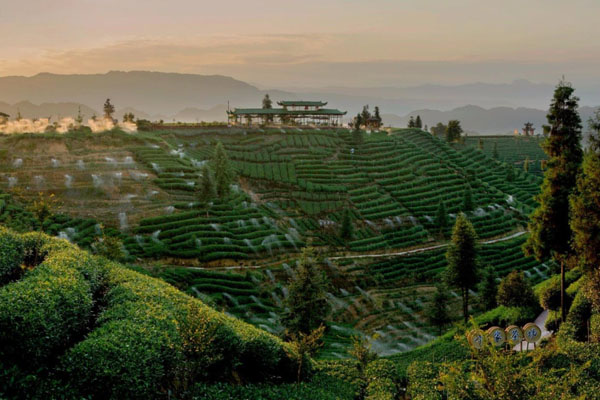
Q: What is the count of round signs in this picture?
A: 4